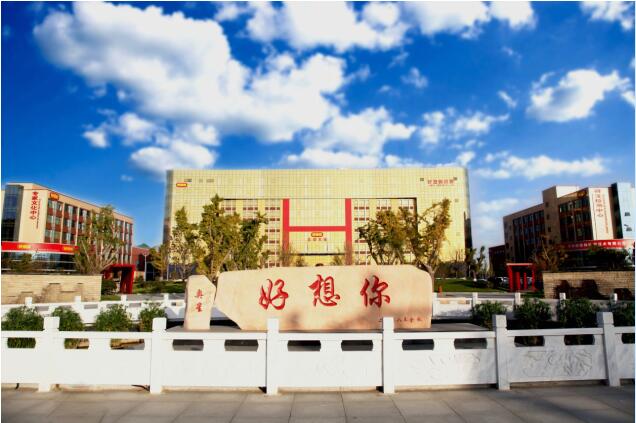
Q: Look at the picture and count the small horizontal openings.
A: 12